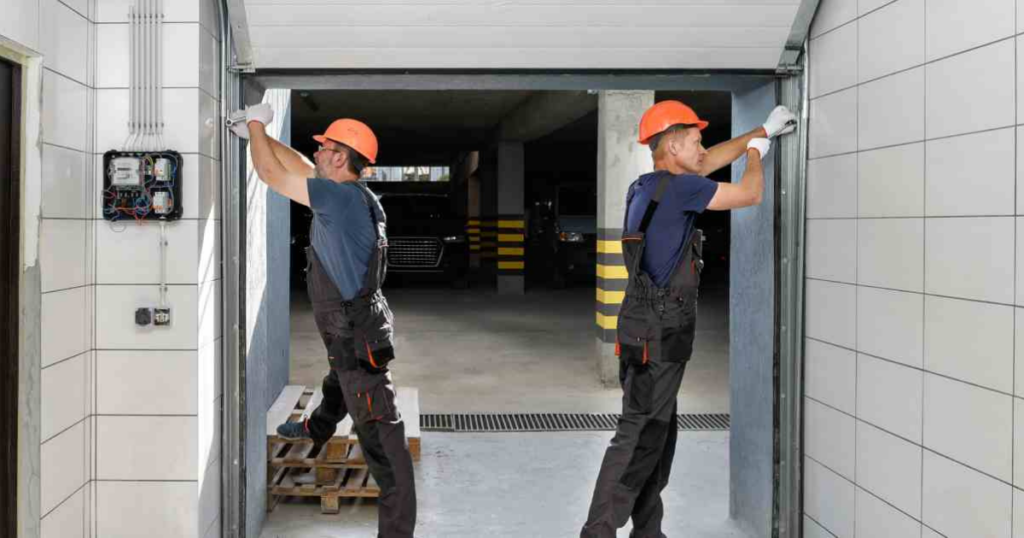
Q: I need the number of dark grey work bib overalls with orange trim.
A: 2